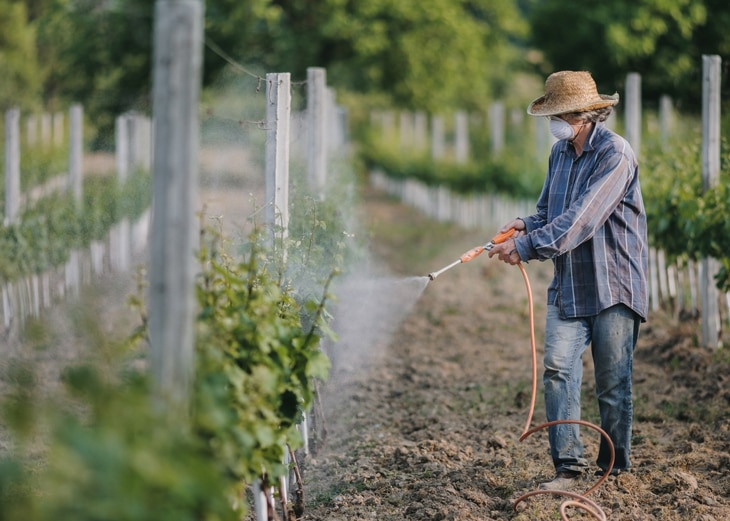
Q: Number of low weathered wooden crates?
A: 0